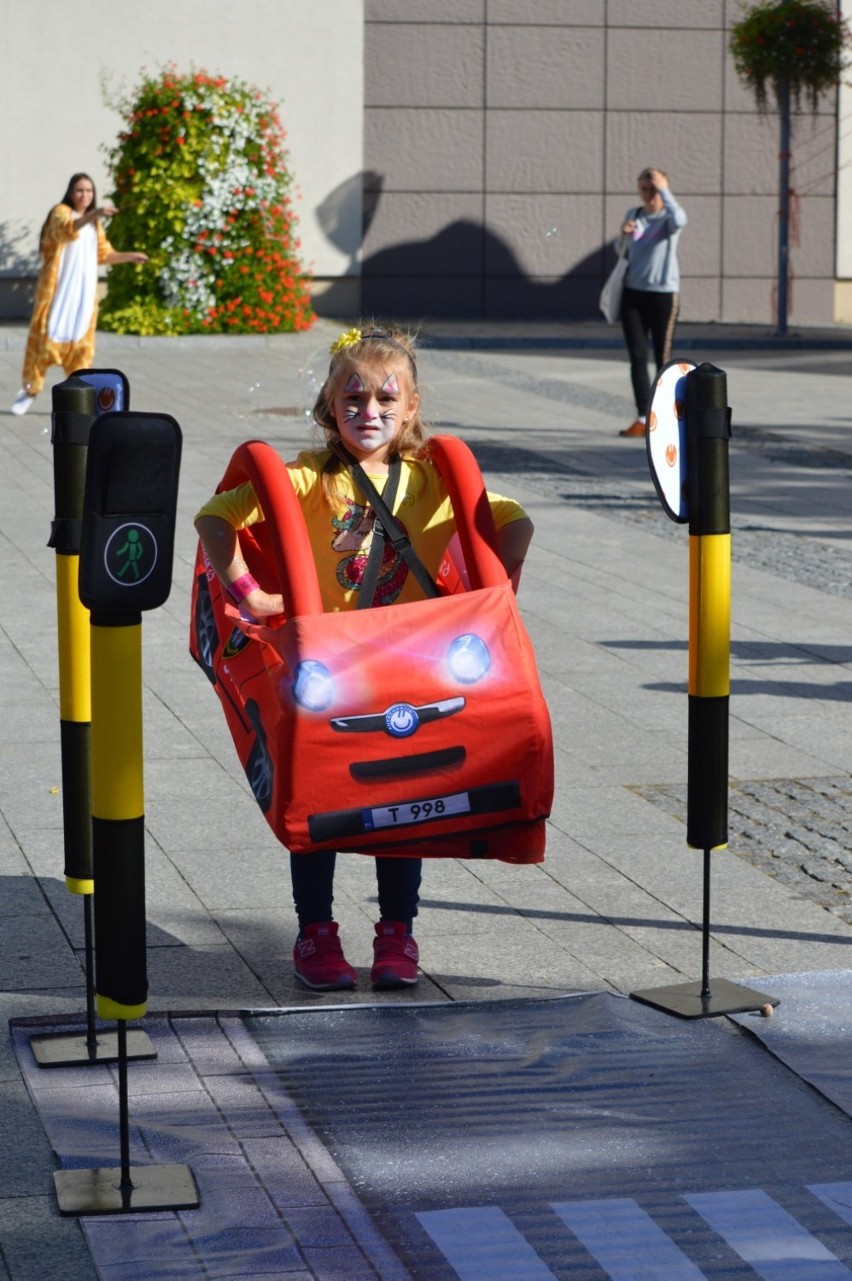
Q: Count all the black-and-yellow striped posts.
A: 3